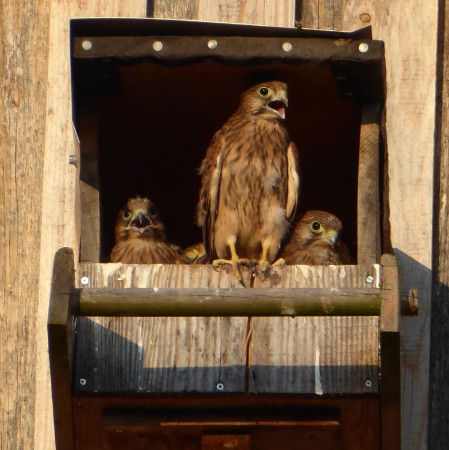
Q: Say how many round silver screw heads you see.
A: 10